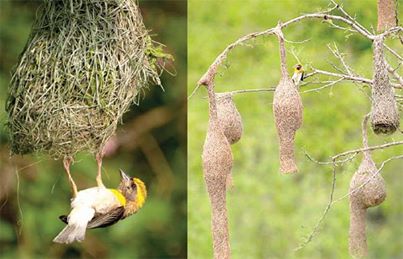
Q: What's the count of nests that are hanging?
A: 6